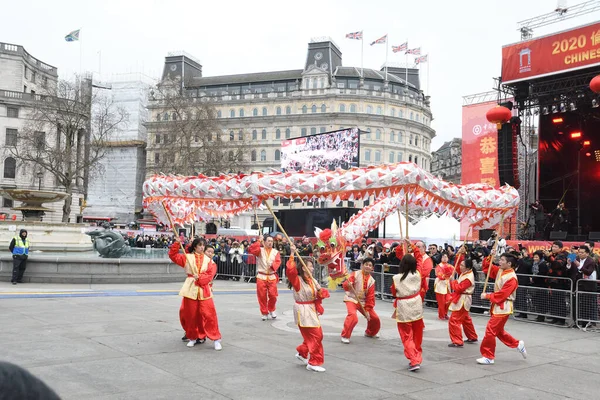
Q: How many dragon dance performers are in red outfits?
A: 10